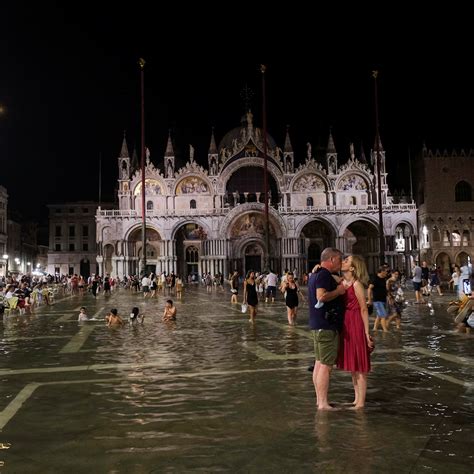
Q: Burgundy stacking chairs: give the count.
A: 0